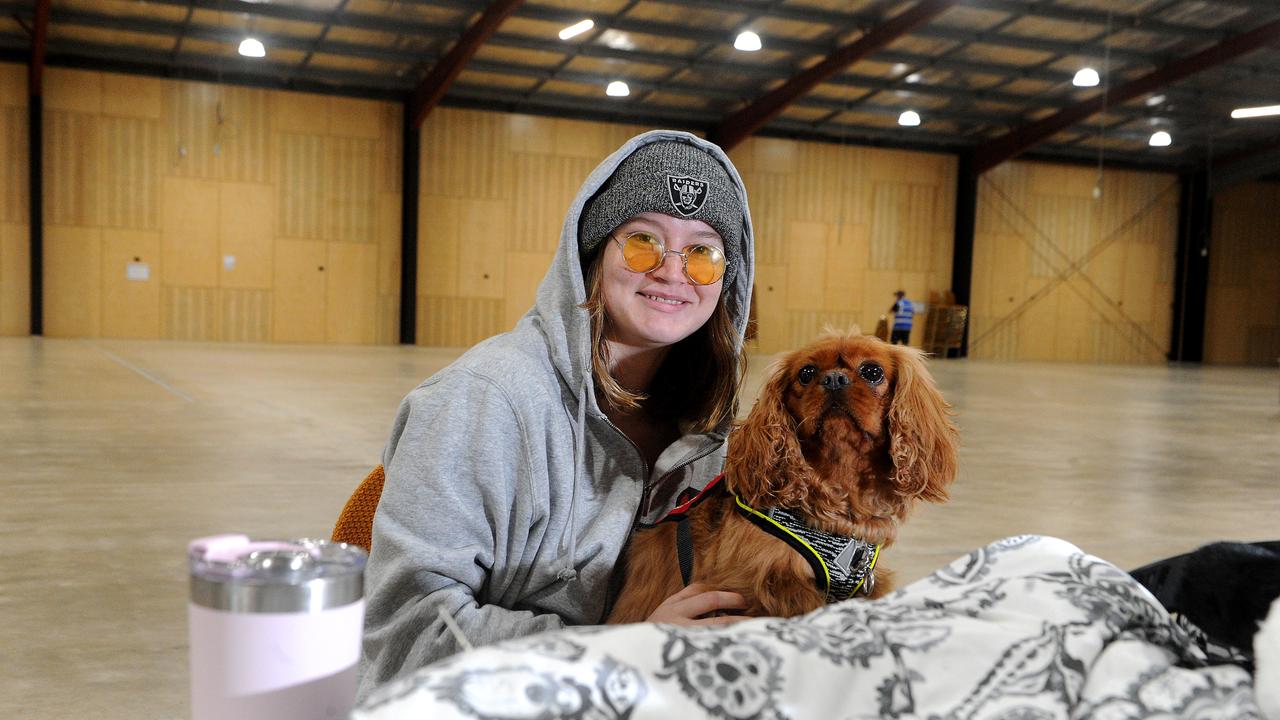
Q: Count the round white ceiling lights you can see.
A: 6